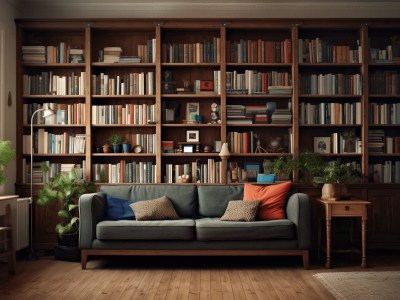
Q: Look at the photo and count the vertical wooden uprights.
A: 6